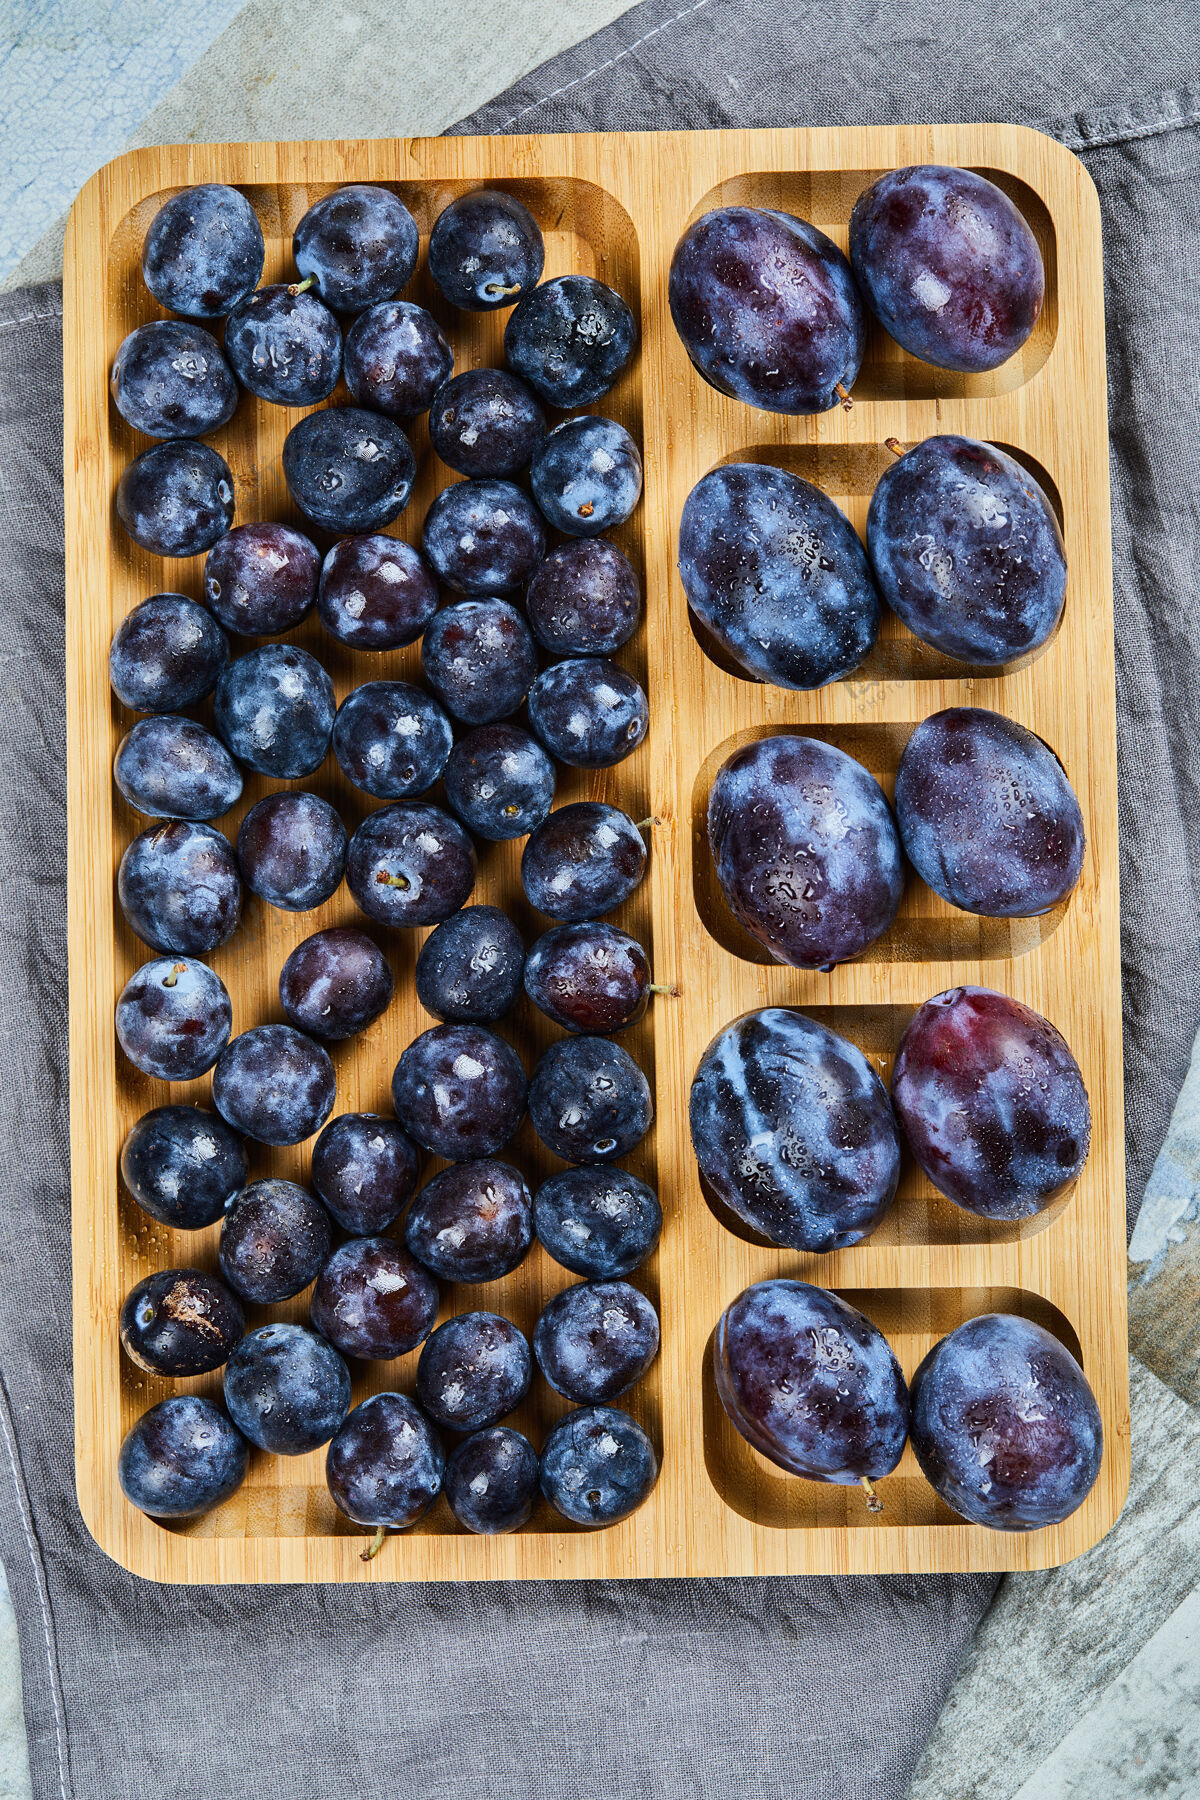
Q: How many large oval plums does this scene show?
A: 10